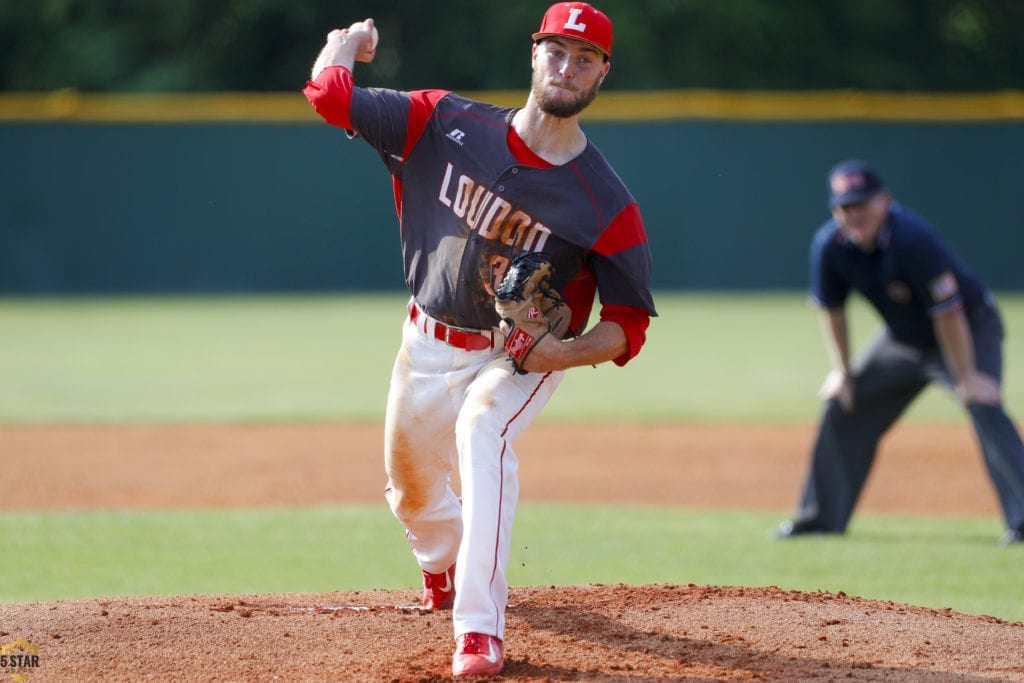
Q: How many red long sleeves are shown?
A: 2